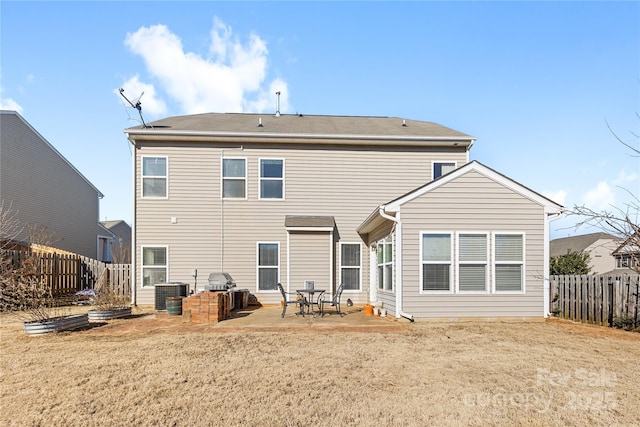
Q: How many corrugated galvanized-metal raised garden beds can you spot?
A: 2